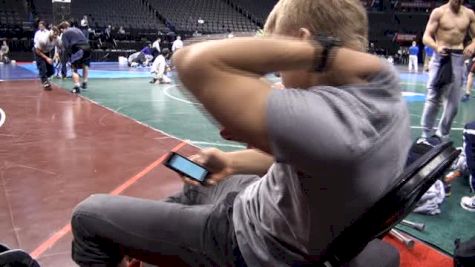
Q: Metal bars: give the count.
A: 2